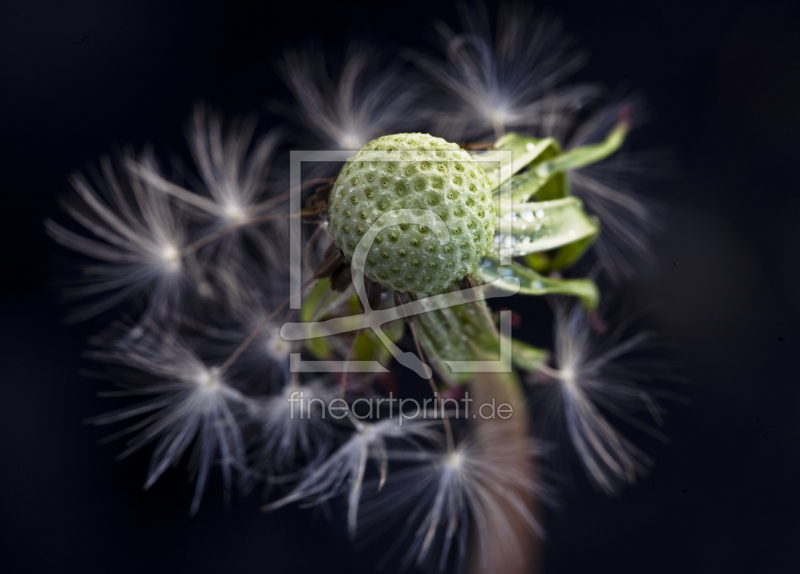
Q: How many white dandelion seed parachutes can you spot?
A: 11